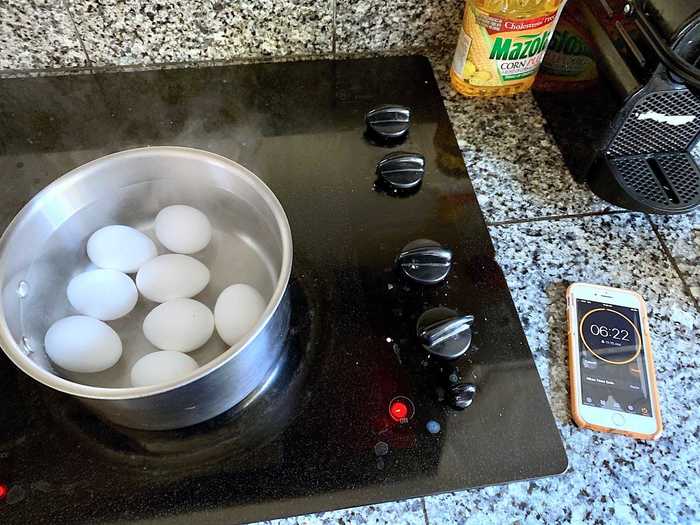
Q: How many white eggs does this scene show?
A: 8